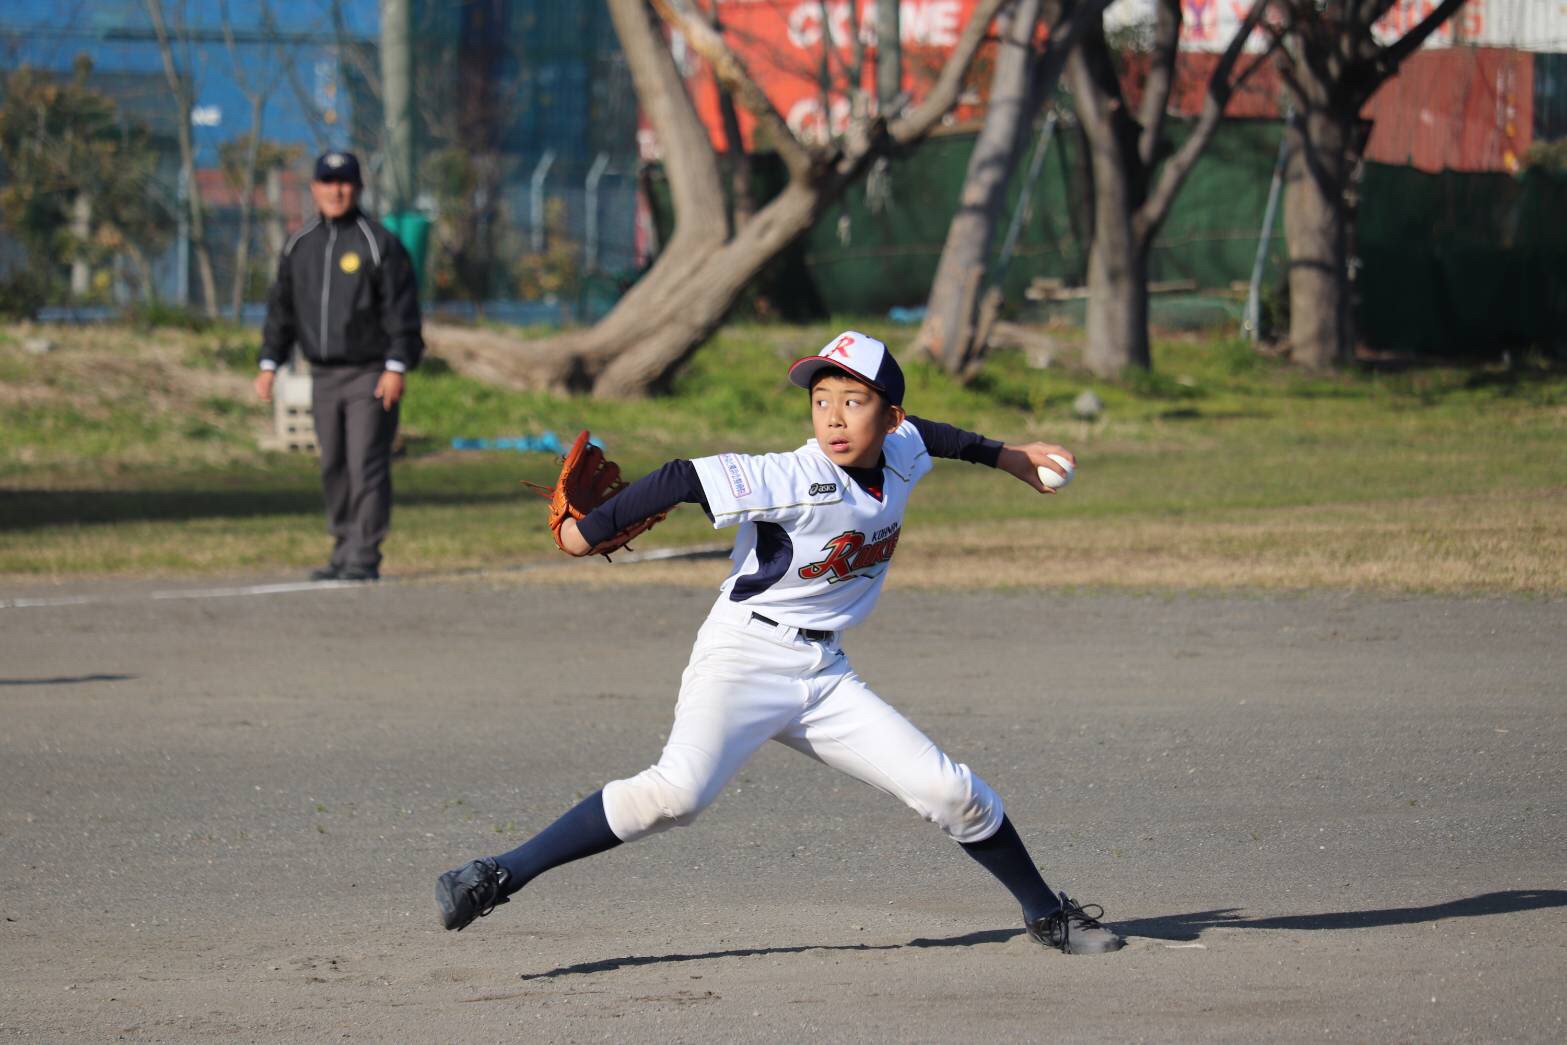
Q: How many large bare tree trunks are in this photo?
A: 4